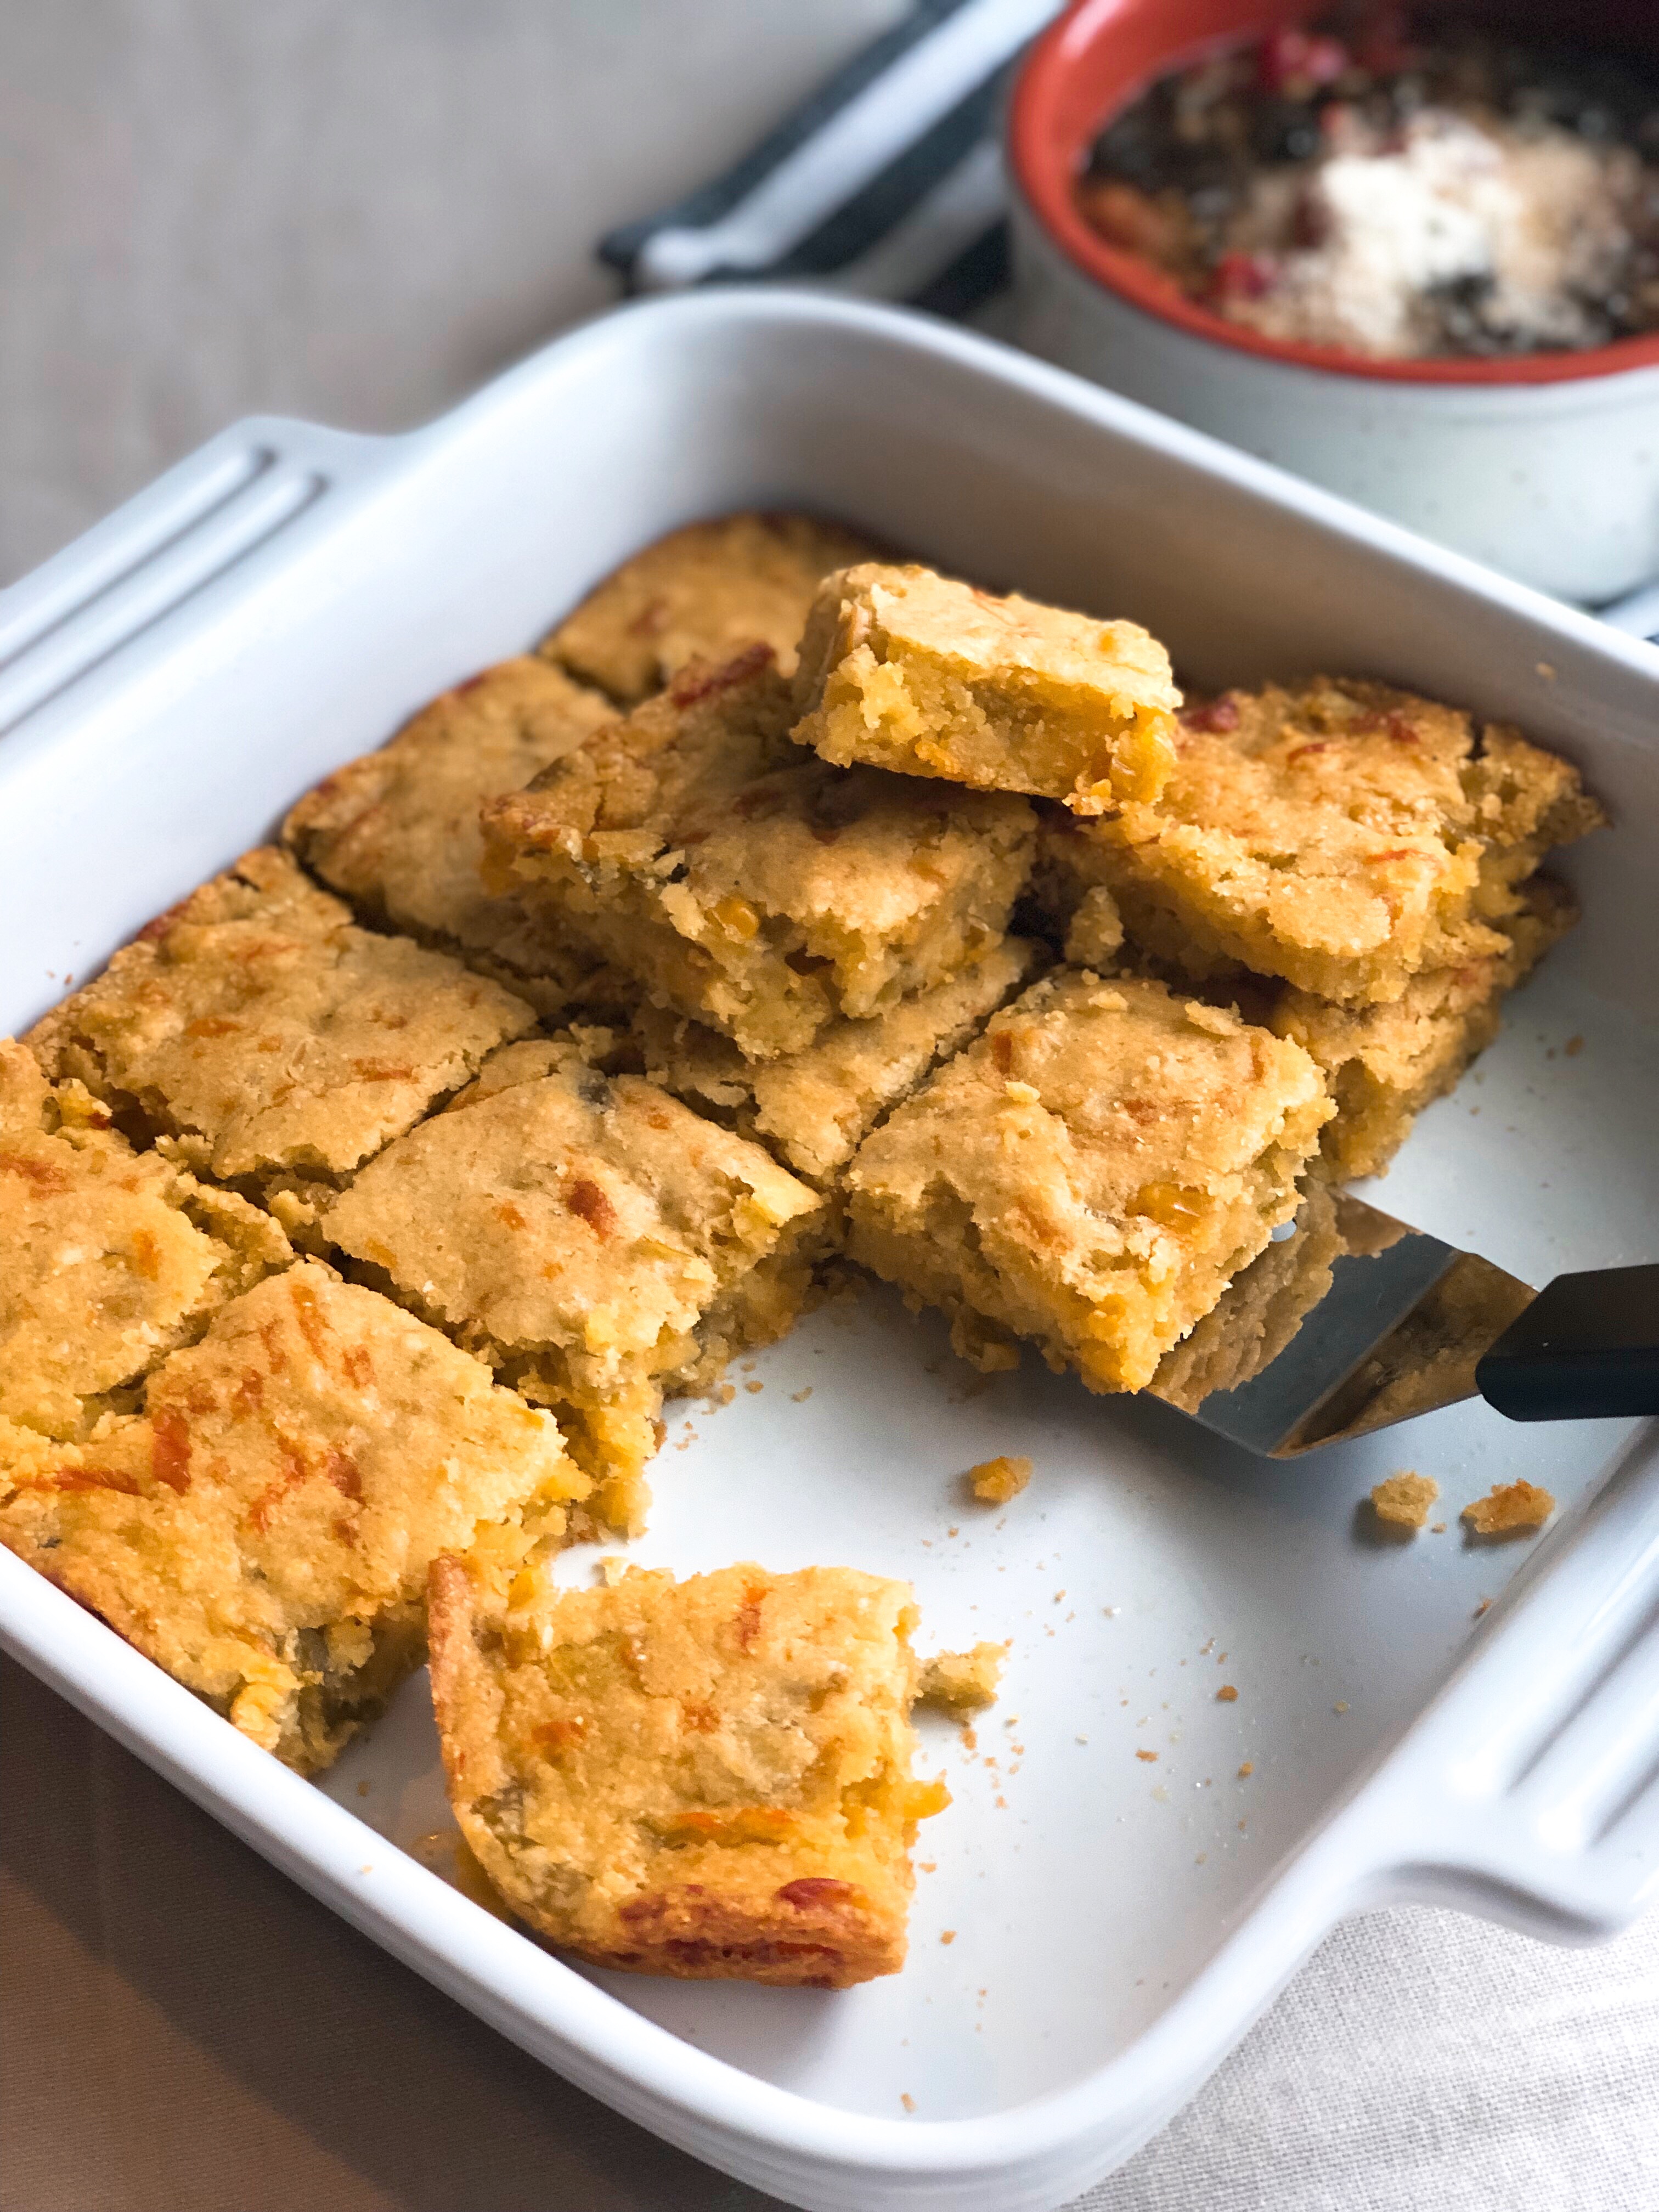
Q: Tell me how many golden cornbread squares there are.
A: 13